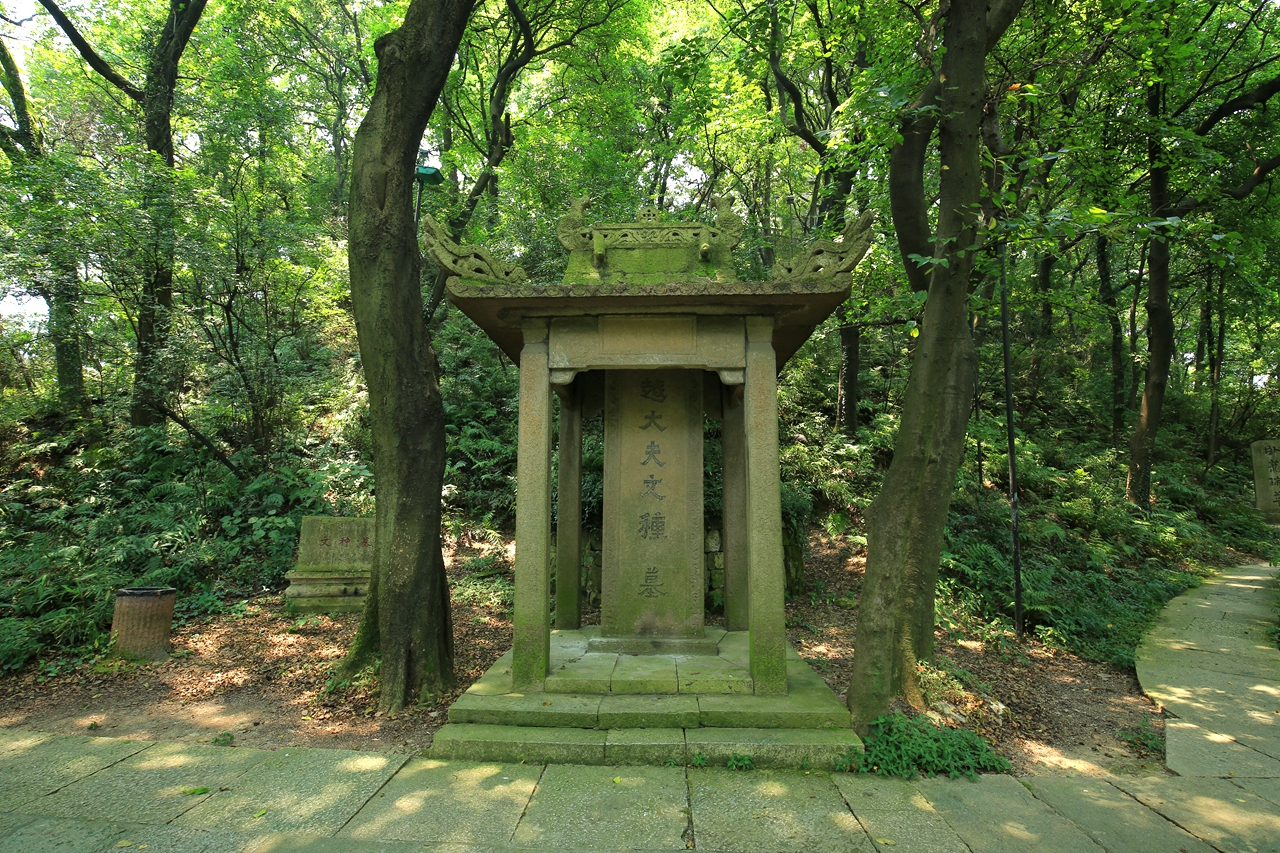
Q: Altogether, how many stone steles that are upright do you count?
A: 3